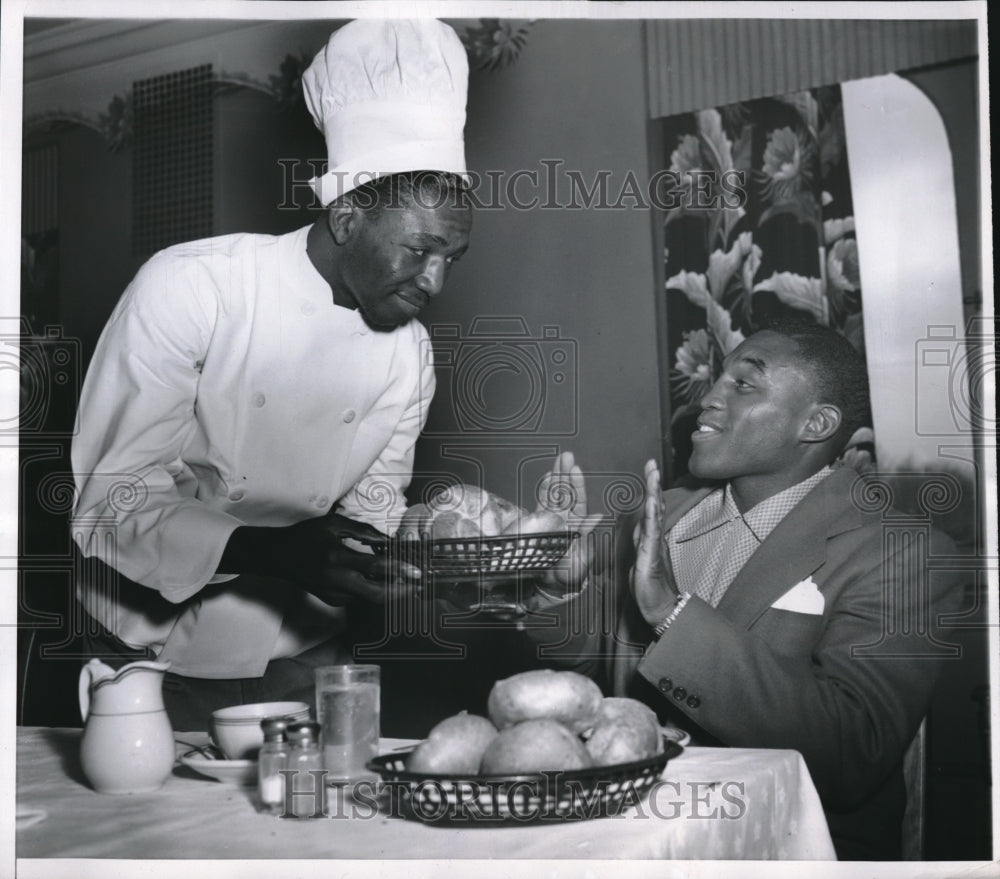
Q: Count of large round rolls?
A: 4